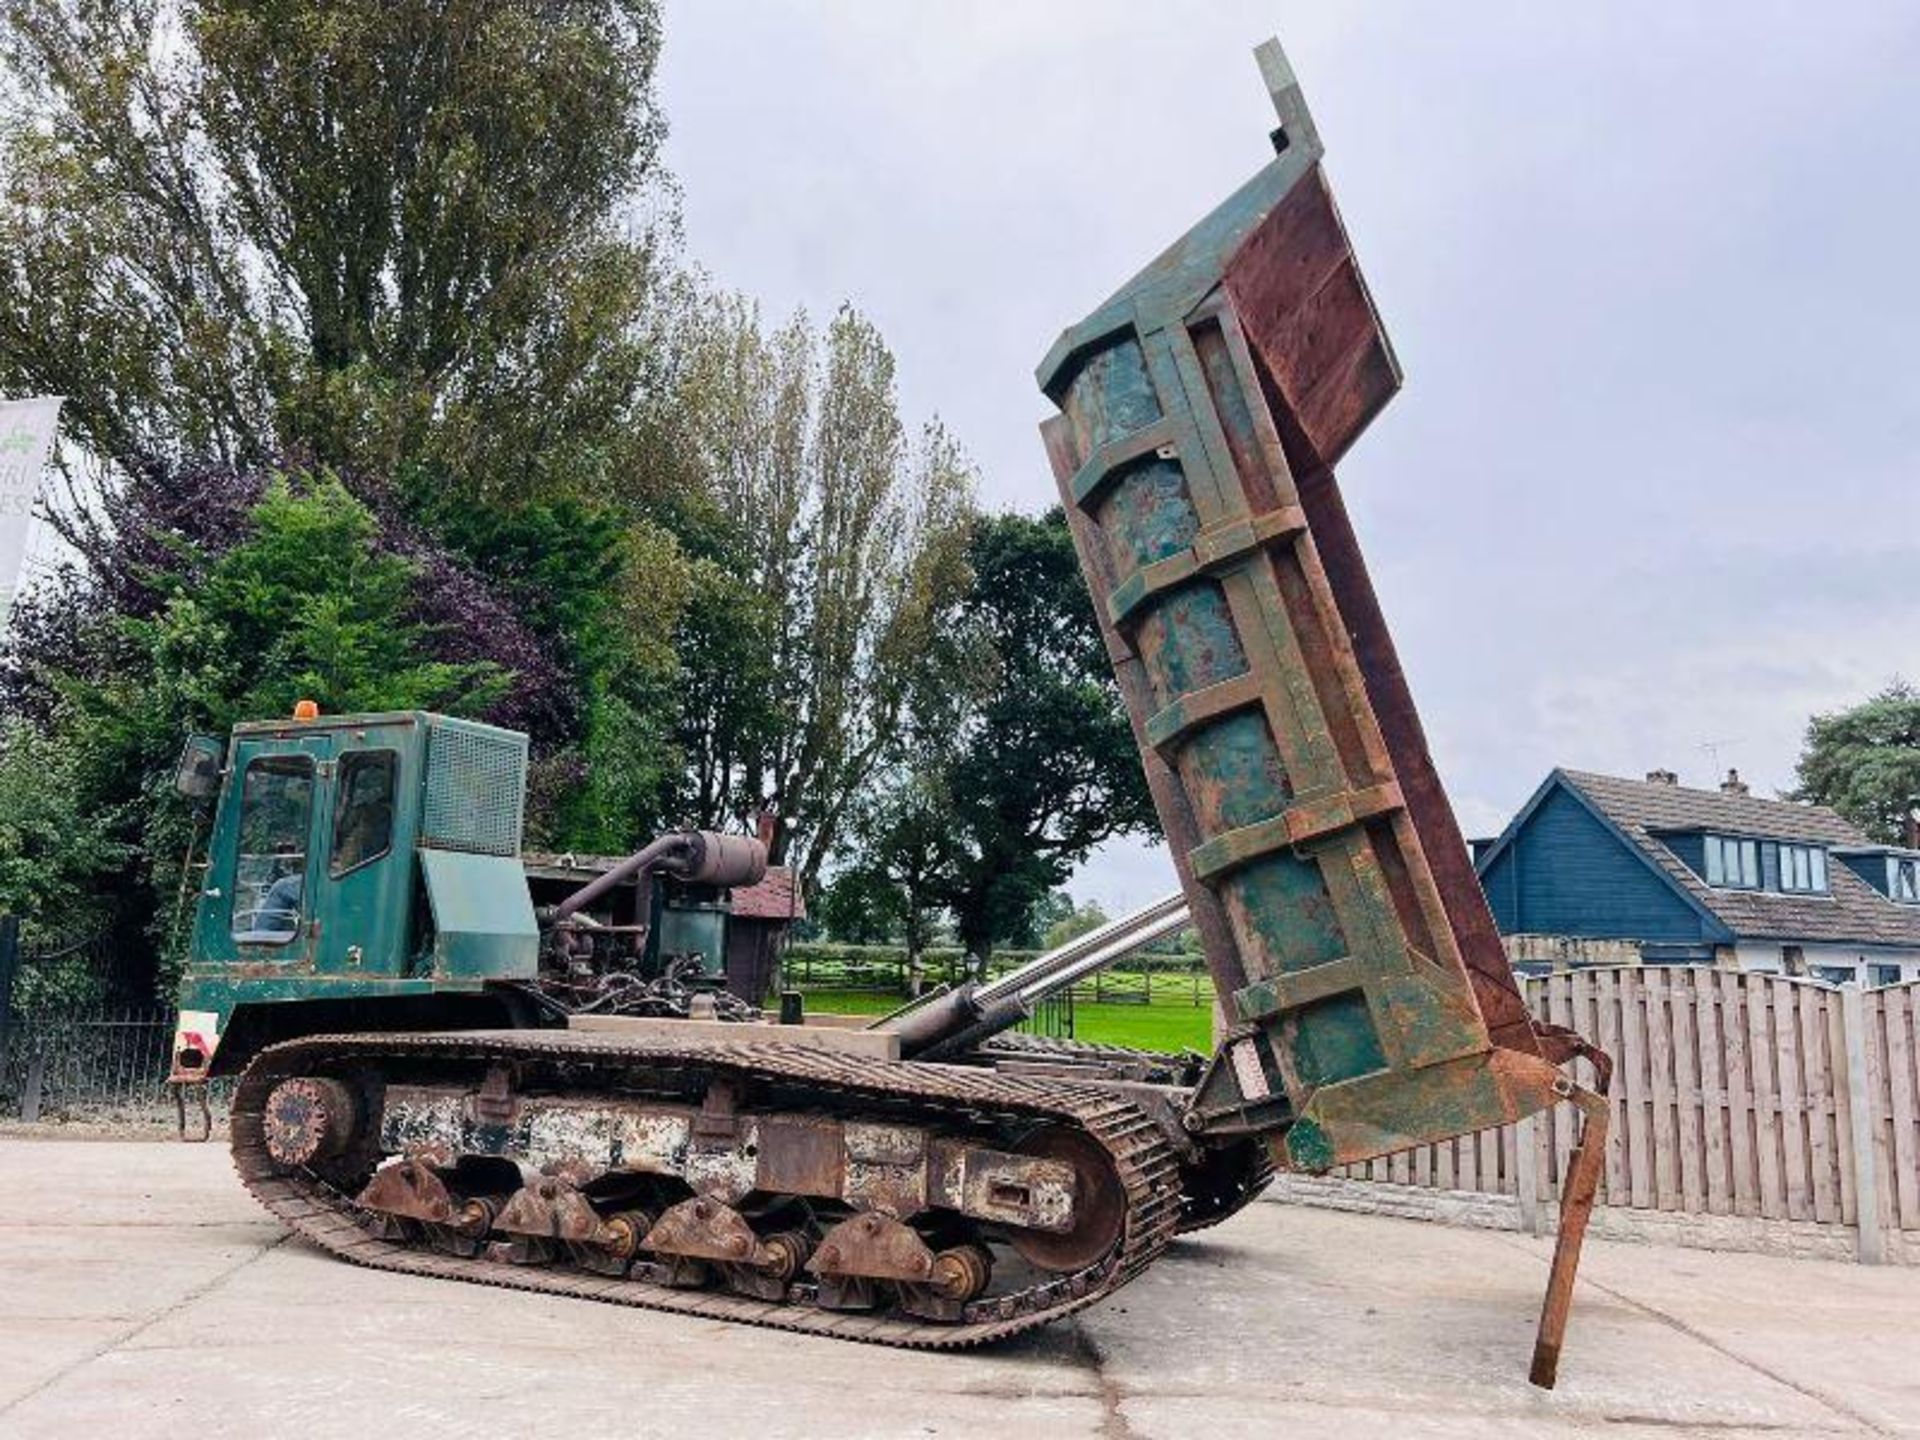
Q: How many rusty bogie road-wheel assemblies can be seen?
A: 4